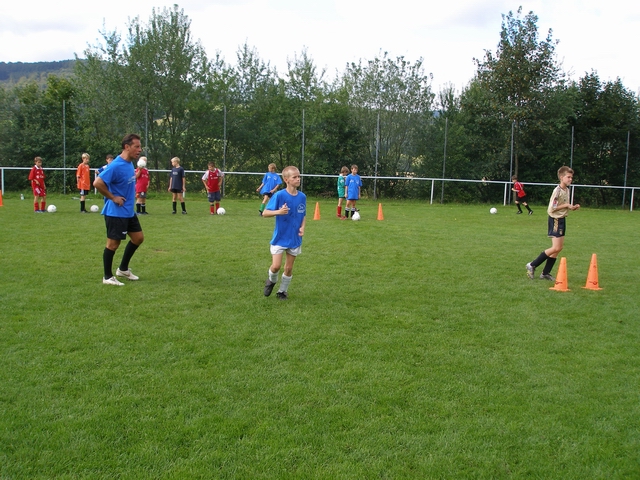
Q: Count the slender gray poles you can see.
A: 9